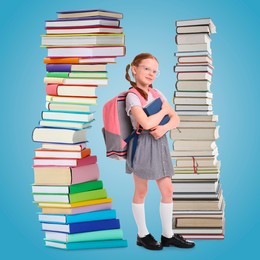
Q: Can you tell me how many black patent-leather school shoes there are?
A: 2